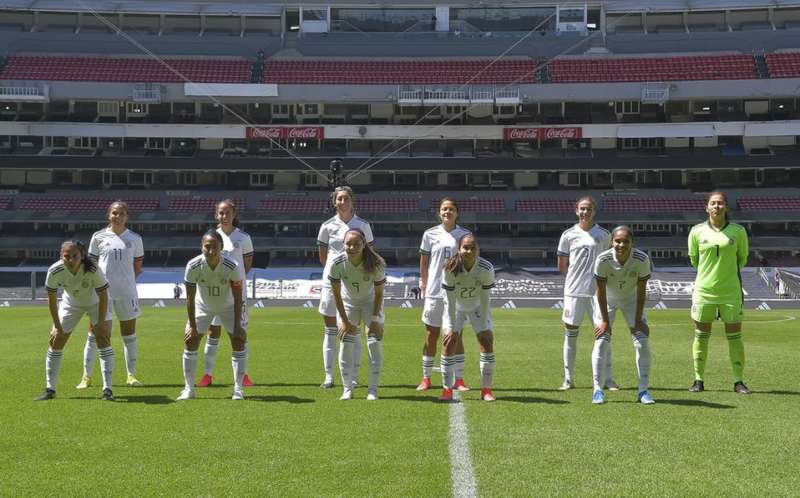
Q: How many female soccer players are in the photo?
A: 11